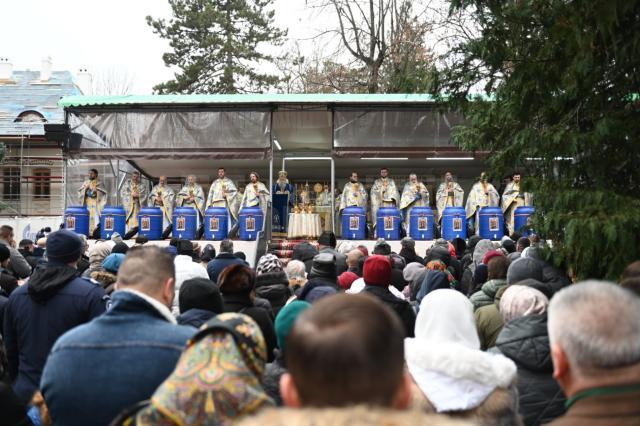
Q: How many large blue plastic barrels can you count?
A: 12